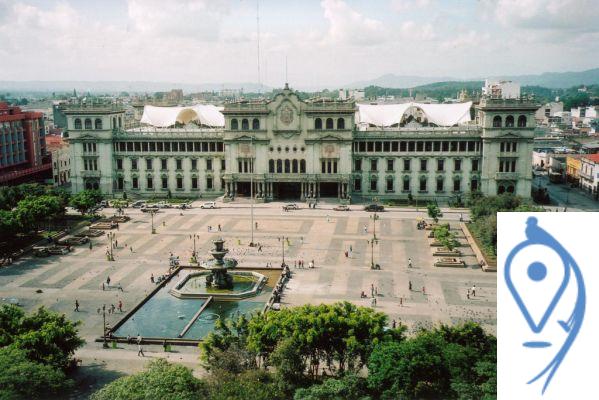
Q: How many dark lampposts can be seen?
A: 7